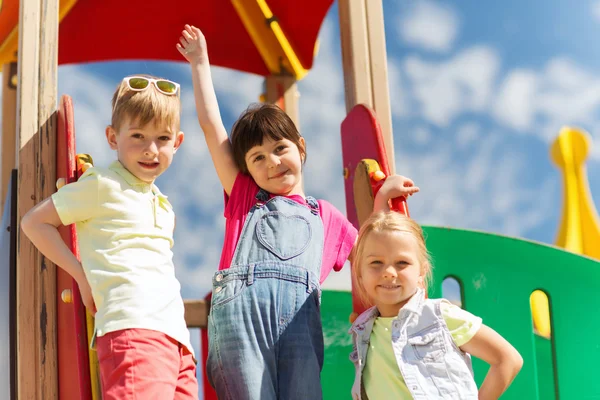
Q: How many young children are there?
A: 3